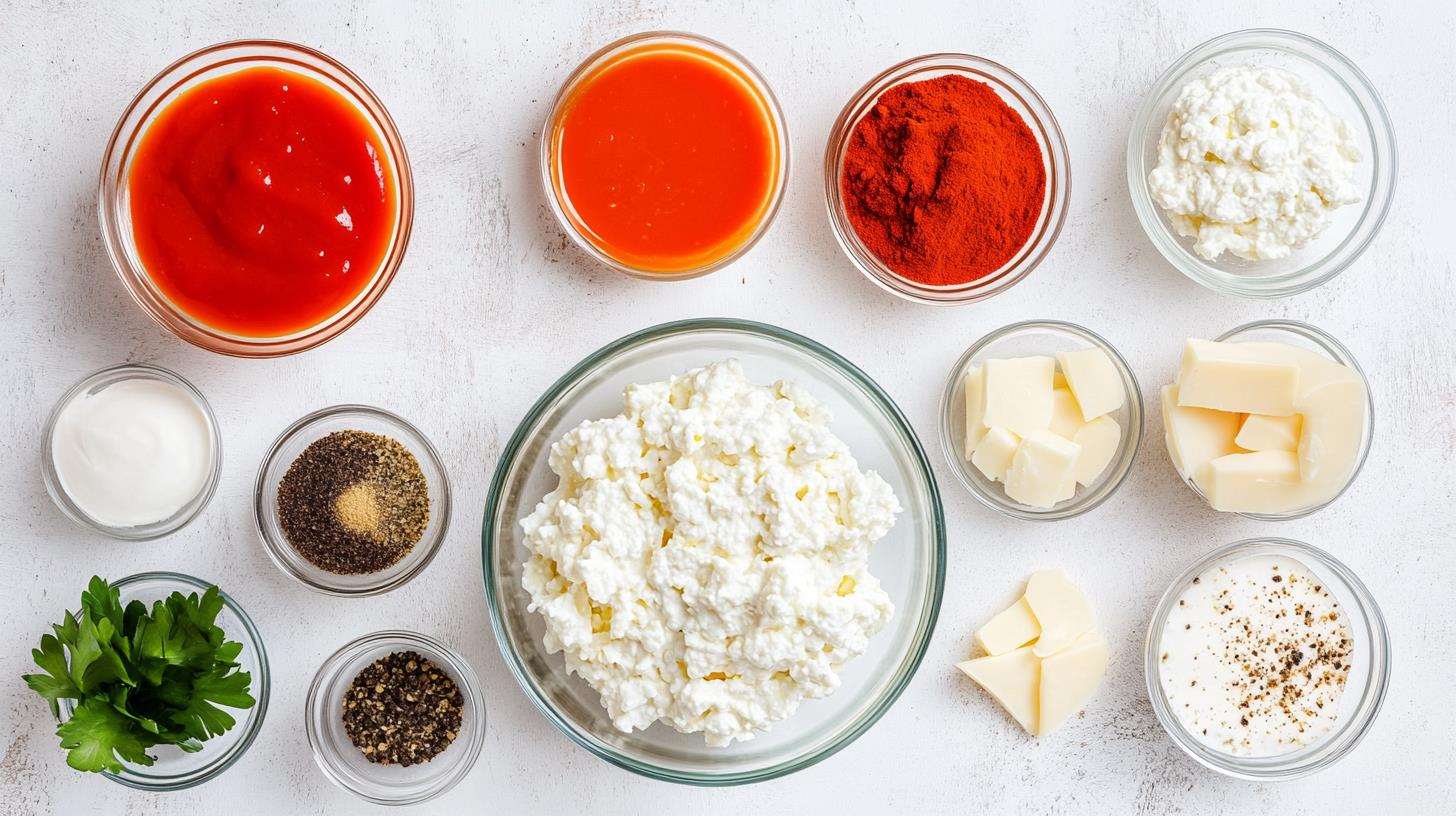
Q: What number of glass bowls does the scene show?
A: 12